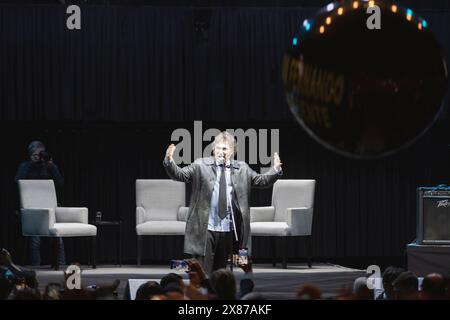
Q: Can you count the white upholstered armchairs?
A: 3